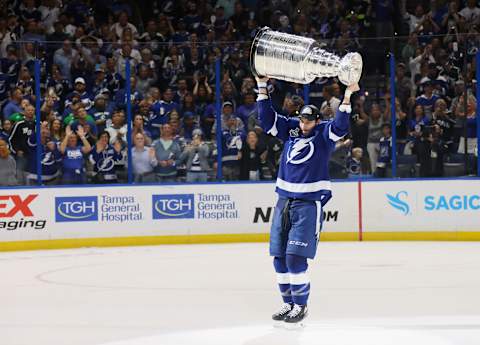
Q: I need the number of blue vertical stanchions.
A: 6